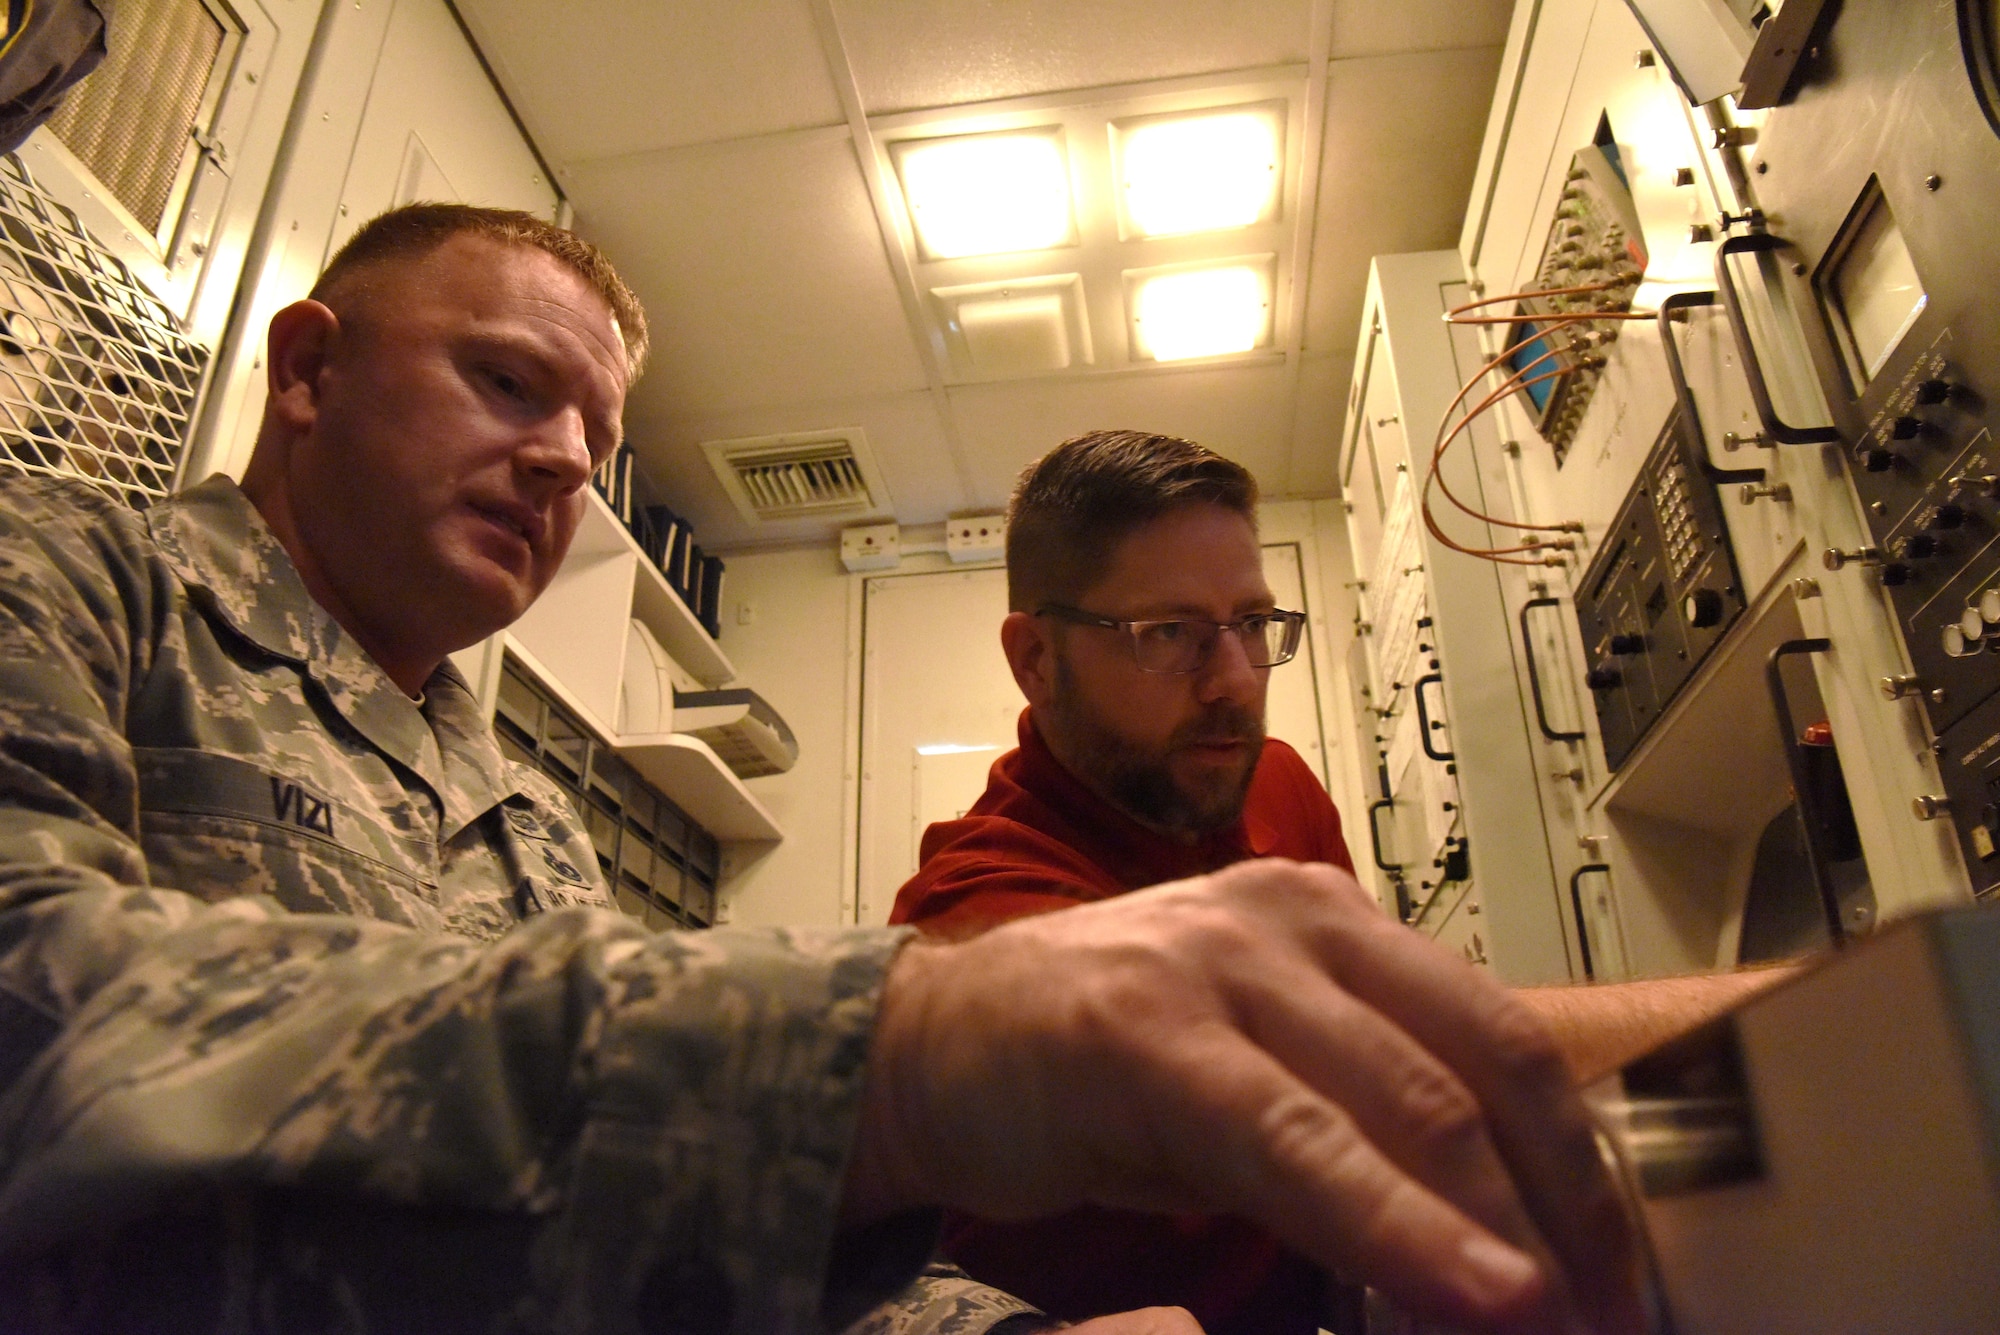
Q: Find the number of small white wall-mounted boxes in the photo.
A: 2